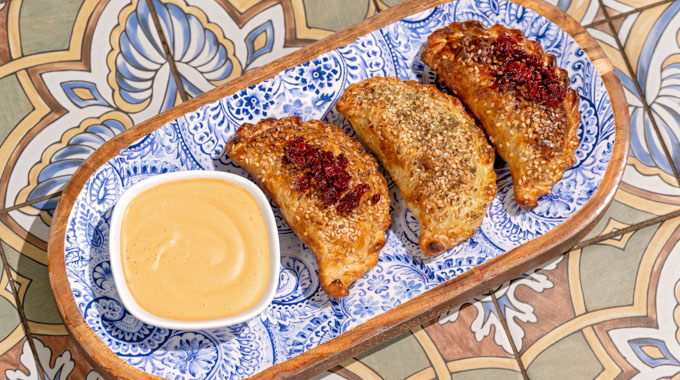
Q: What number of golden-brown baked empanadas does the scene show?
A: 3